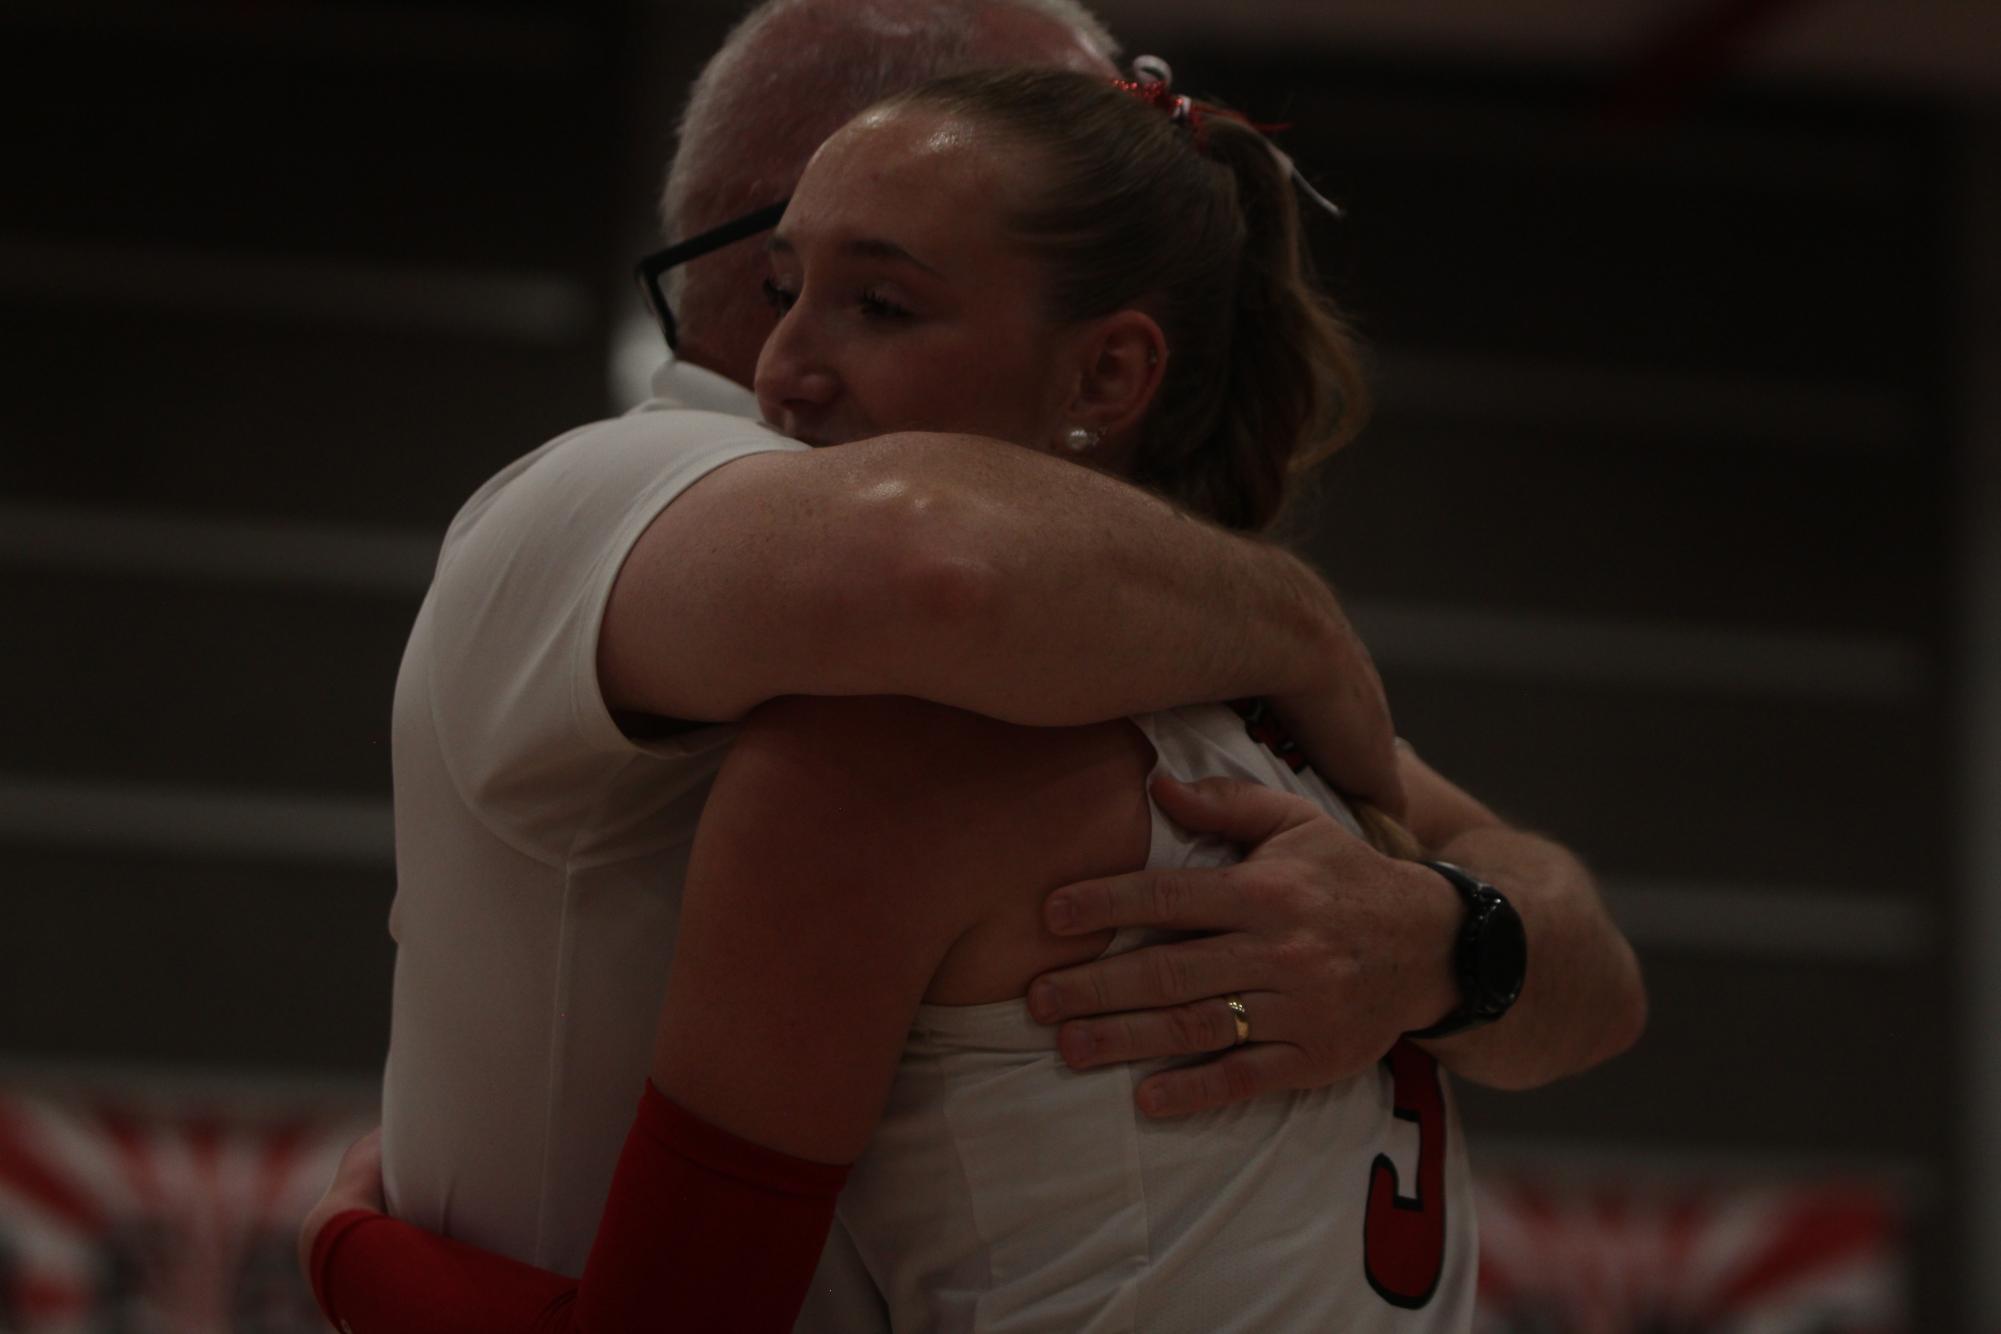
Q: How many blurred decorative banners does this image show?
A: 2